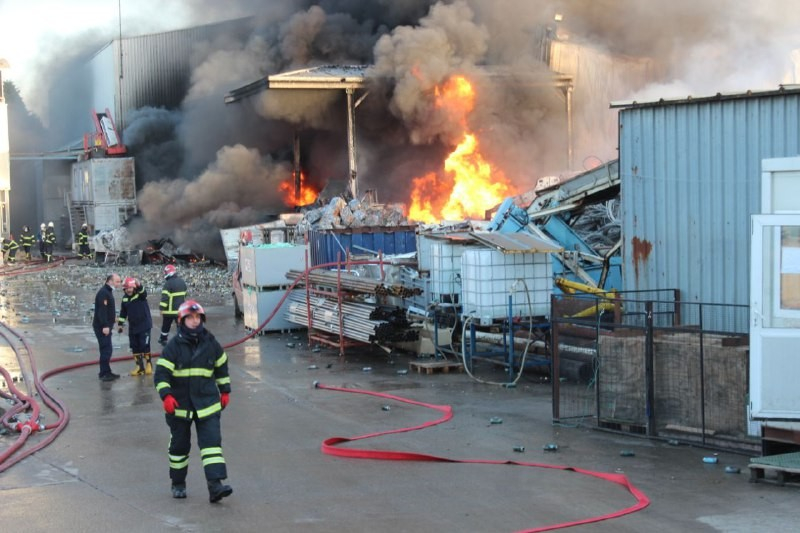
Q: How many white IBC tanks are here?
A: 2